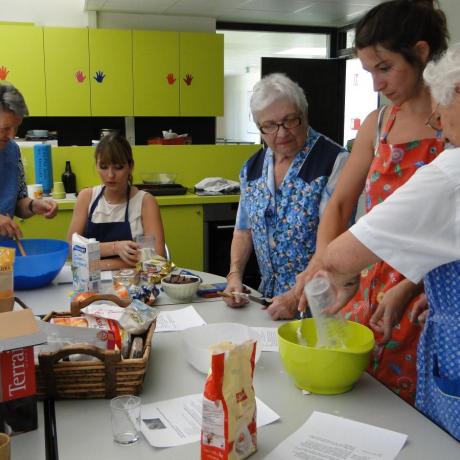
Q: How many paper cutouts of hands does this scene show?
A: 5